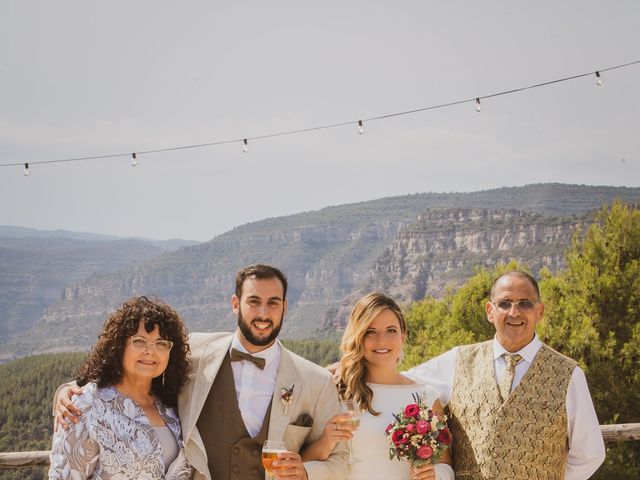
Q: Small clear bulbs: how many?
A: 6